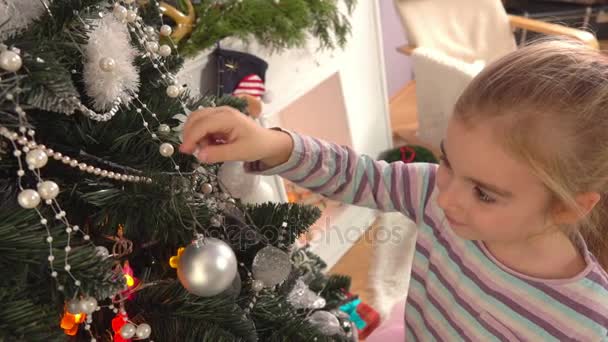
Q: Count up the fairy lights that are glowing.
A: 4